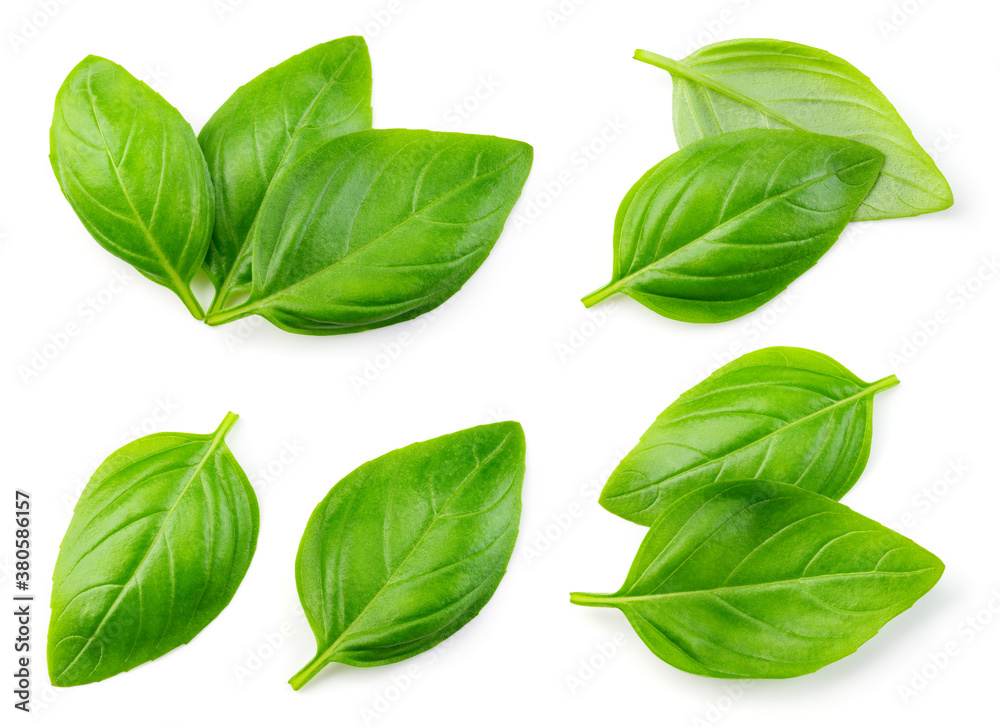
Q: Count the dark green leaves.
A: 8